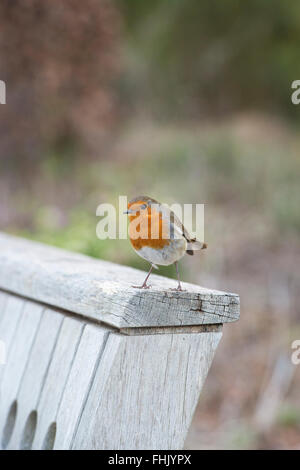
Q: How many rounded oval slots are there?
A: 3